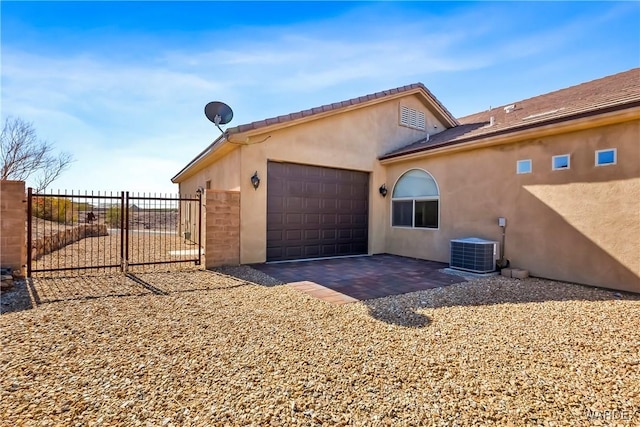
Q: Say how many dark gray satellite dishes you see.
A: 1